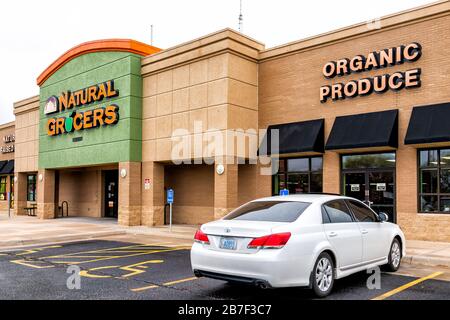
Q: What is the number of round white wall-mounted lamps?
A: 4